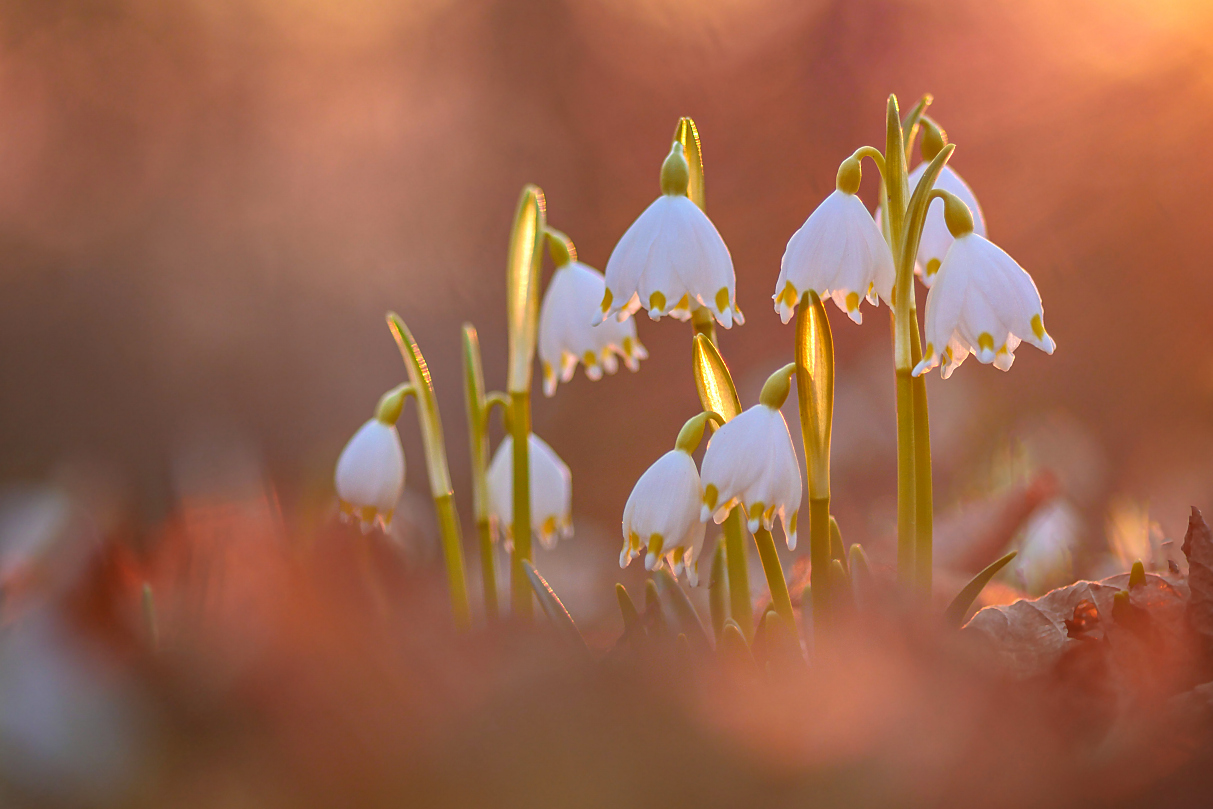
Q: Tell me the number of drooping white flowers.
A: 9